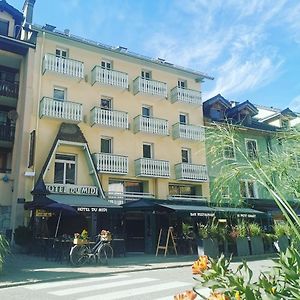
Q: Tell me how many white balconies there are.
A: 11